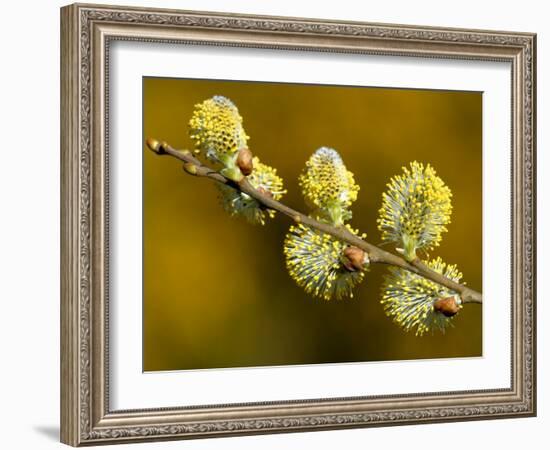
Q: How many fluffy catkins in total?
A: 6